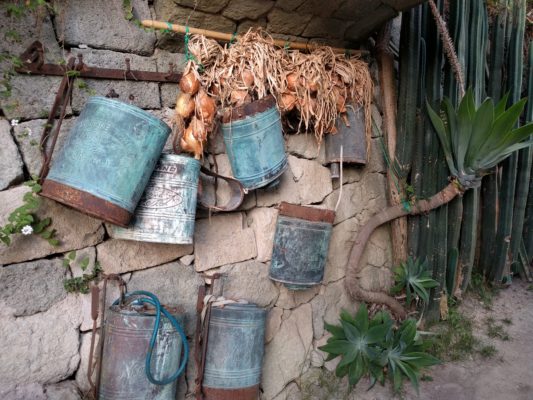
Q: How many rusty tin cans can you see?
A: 7